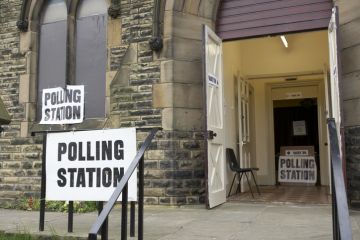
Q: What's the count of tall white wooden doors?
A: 2